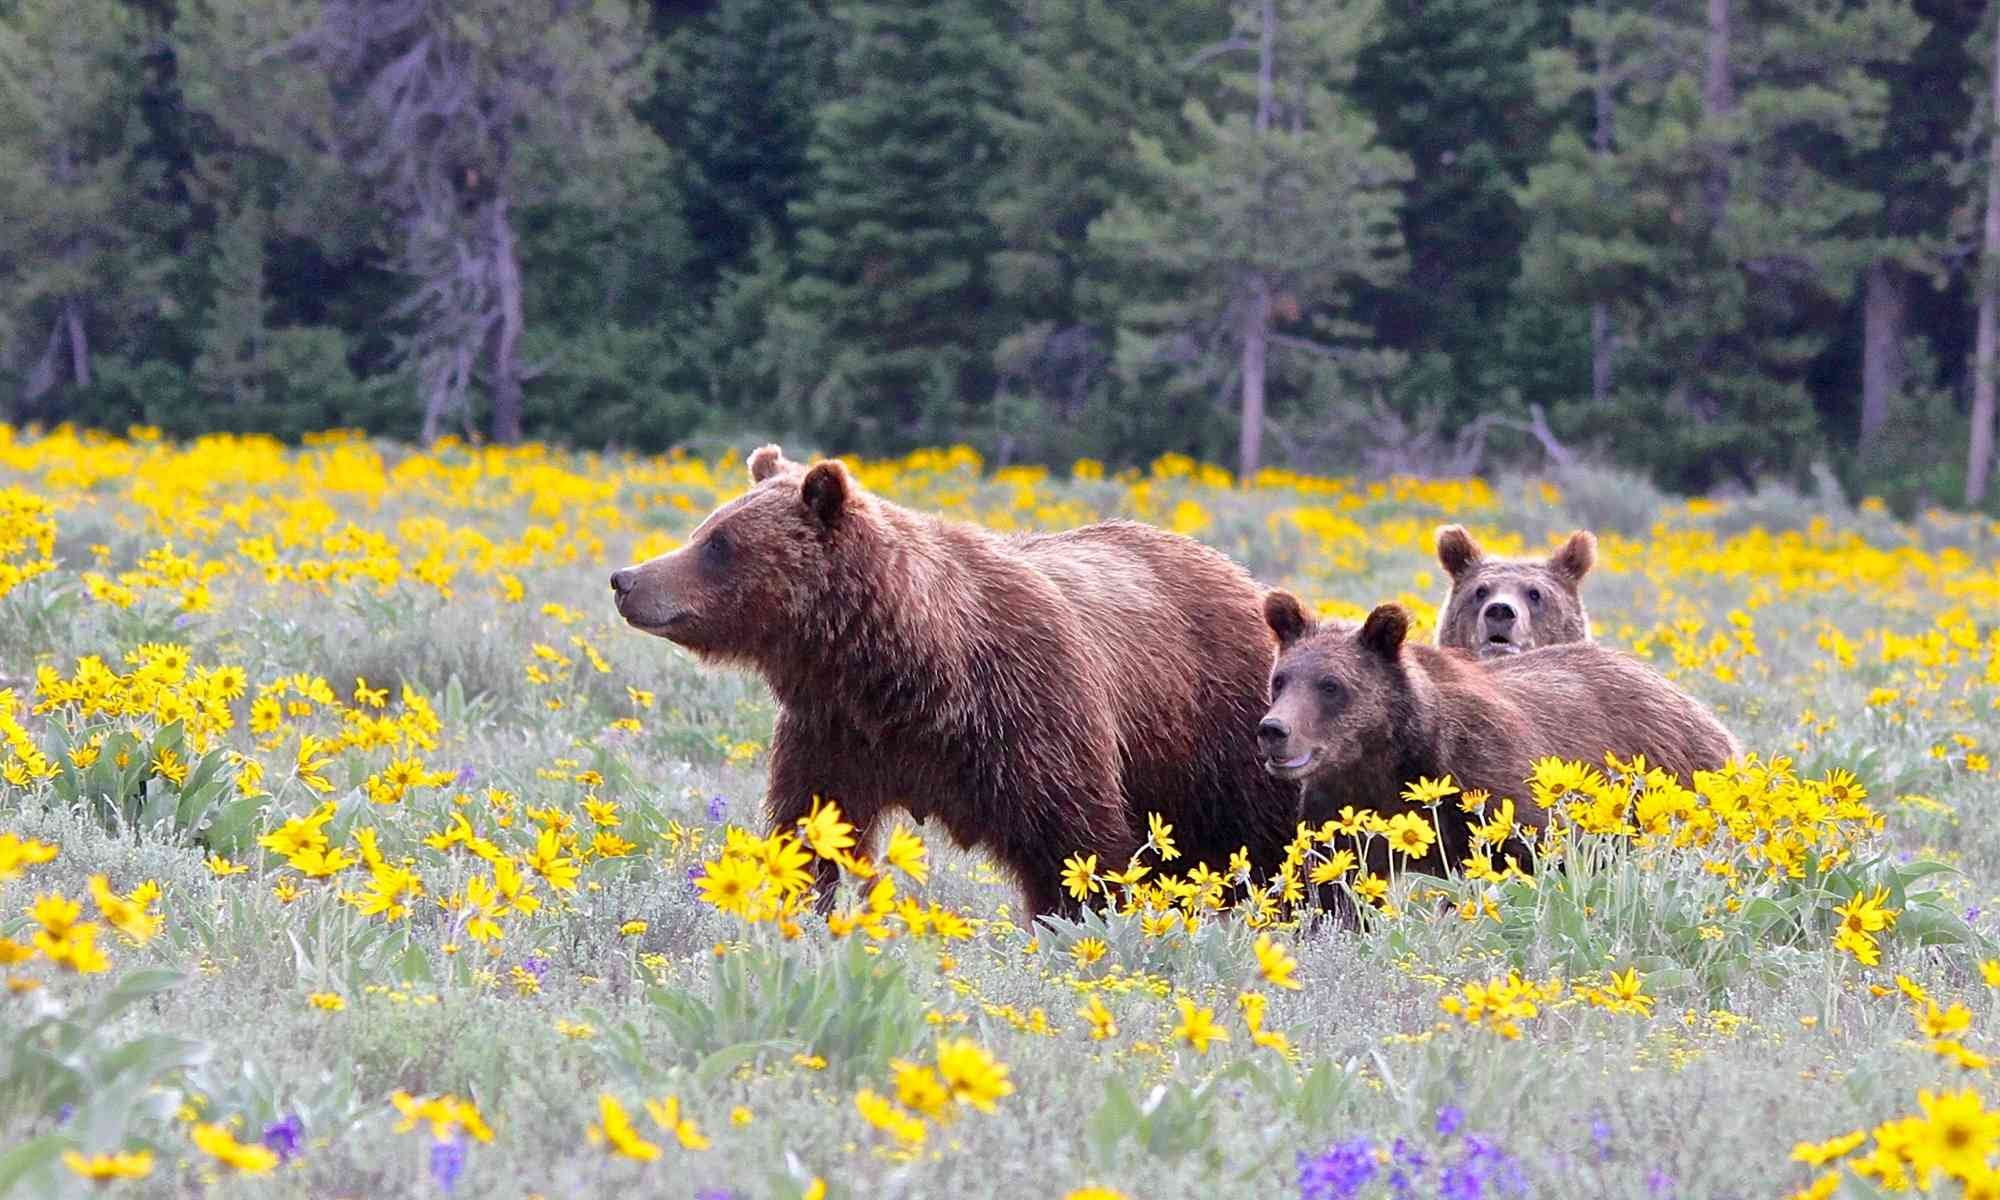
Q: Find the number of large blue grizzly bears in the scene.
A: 0